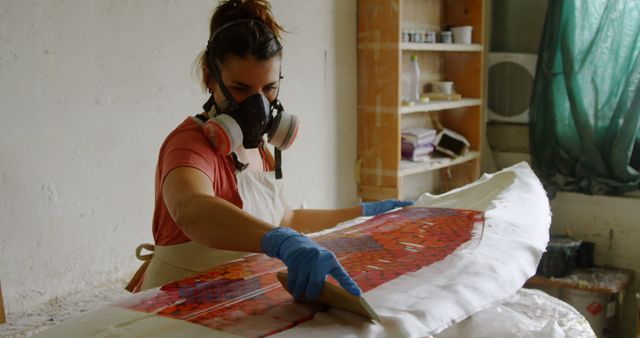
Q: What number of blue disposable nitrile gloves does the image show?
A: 2